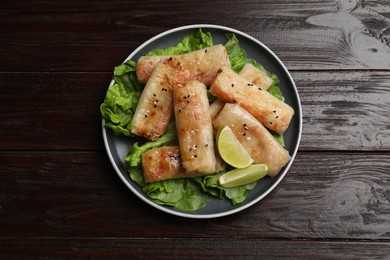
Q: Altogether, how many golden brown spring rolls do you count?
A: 7